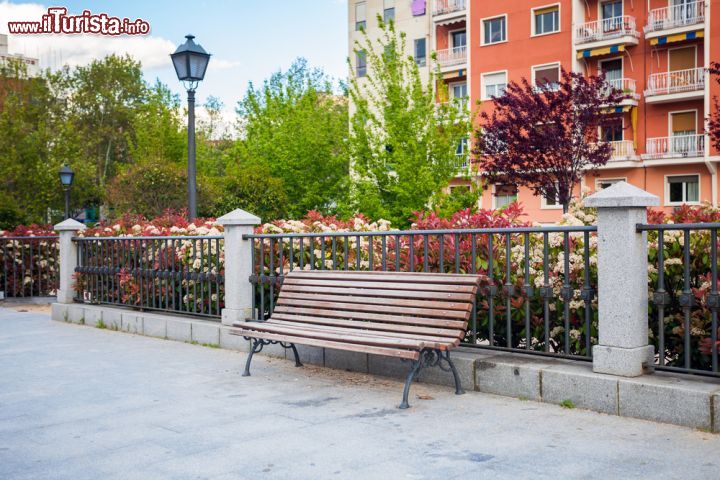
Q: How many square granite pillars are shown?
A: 3